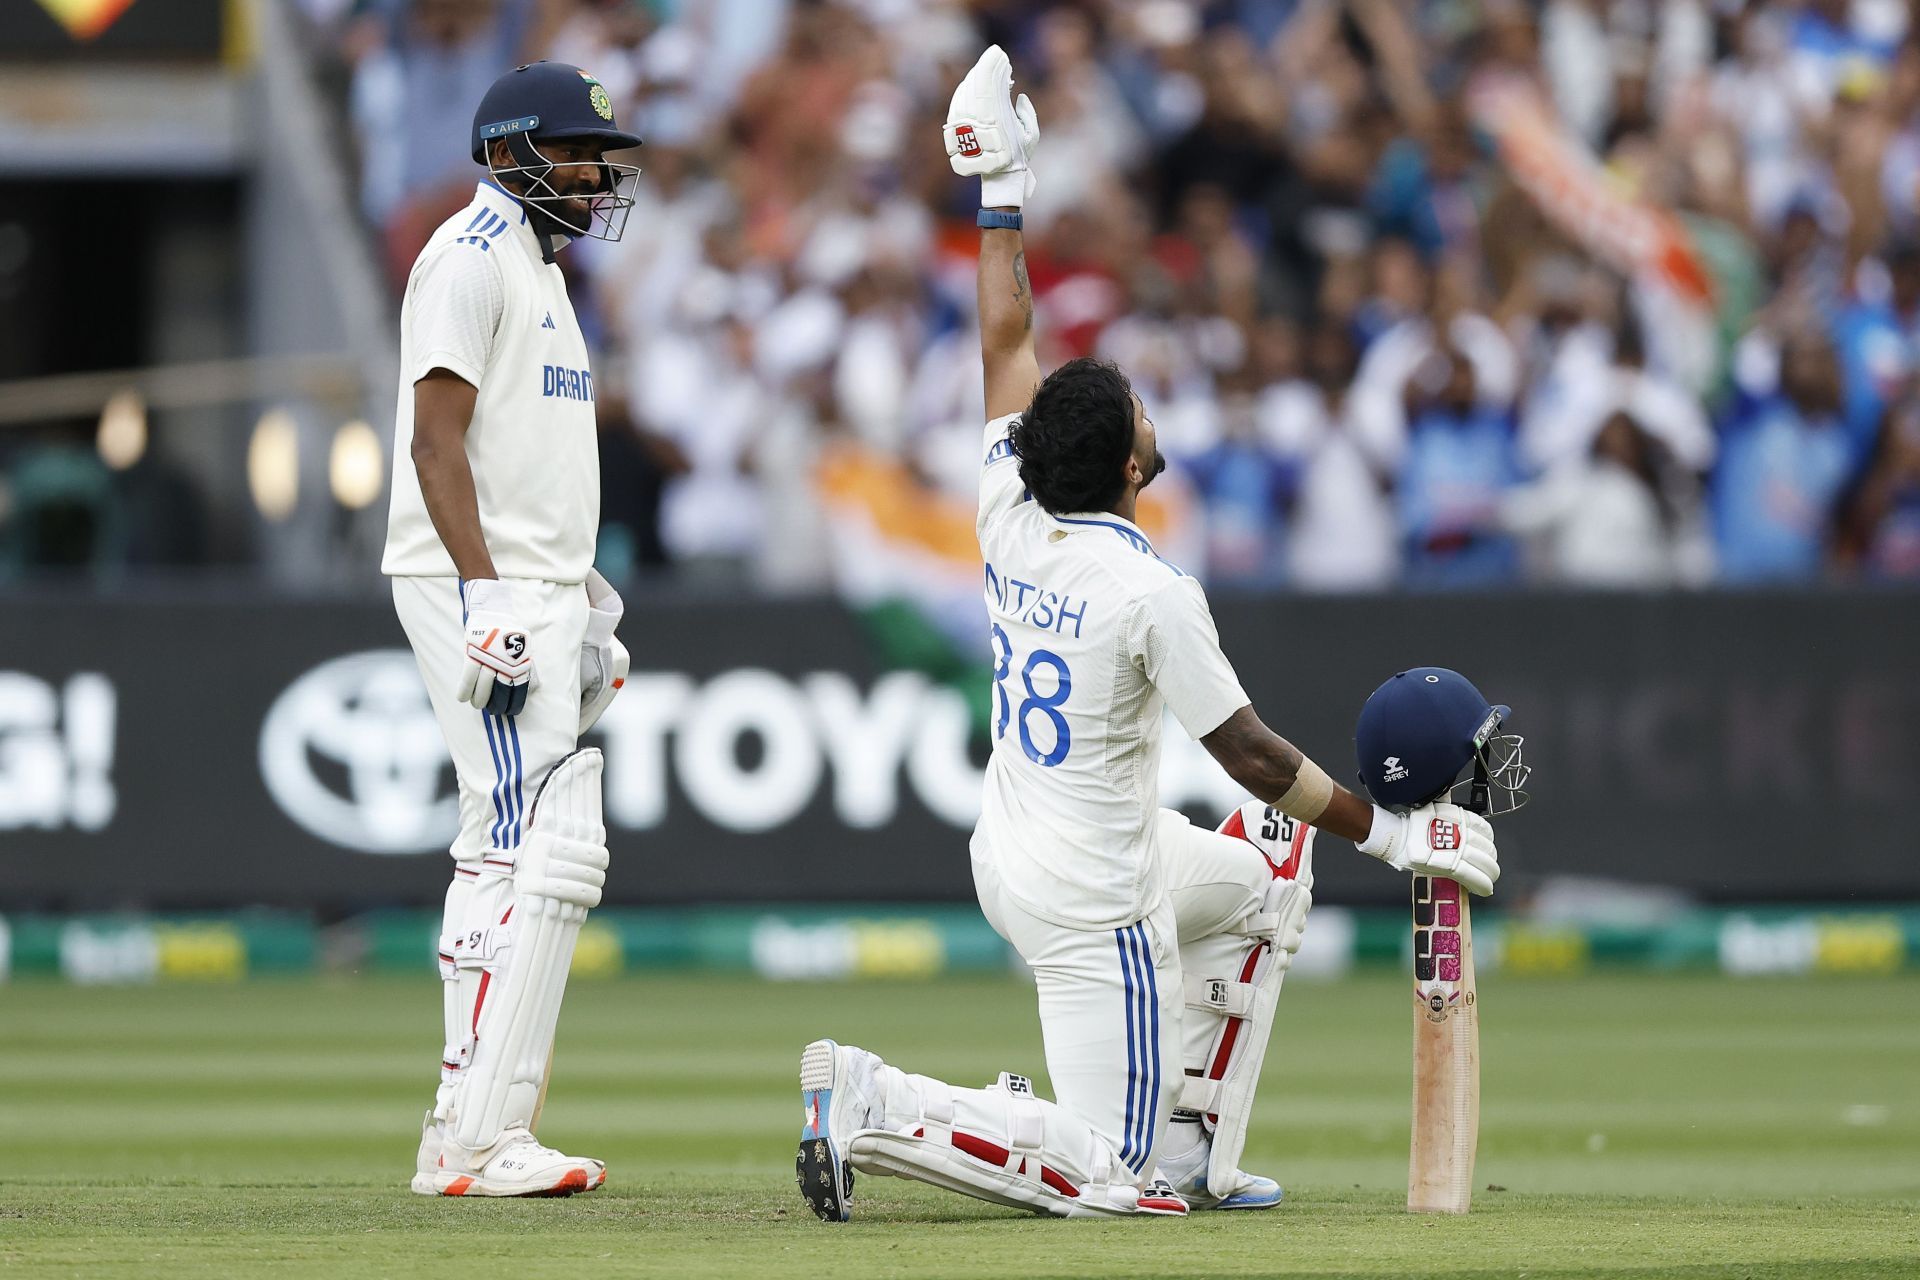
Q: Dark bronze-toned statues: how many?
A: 0